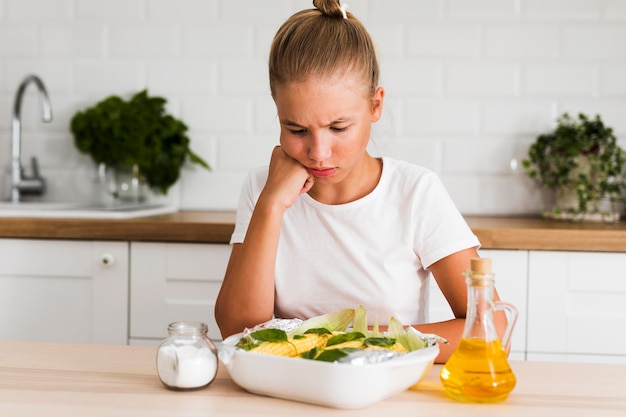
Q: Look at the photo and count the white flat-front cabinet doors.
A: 4